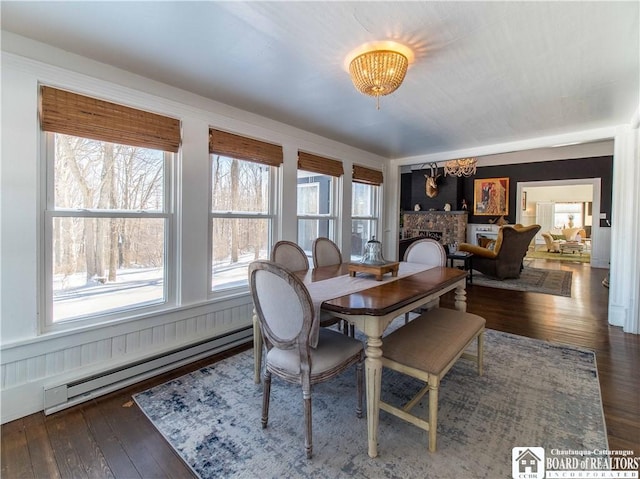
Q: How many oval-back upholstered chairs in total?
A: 4